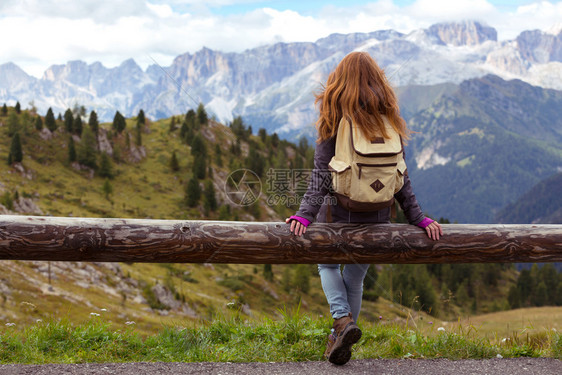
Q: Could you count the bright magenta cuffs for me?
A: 2